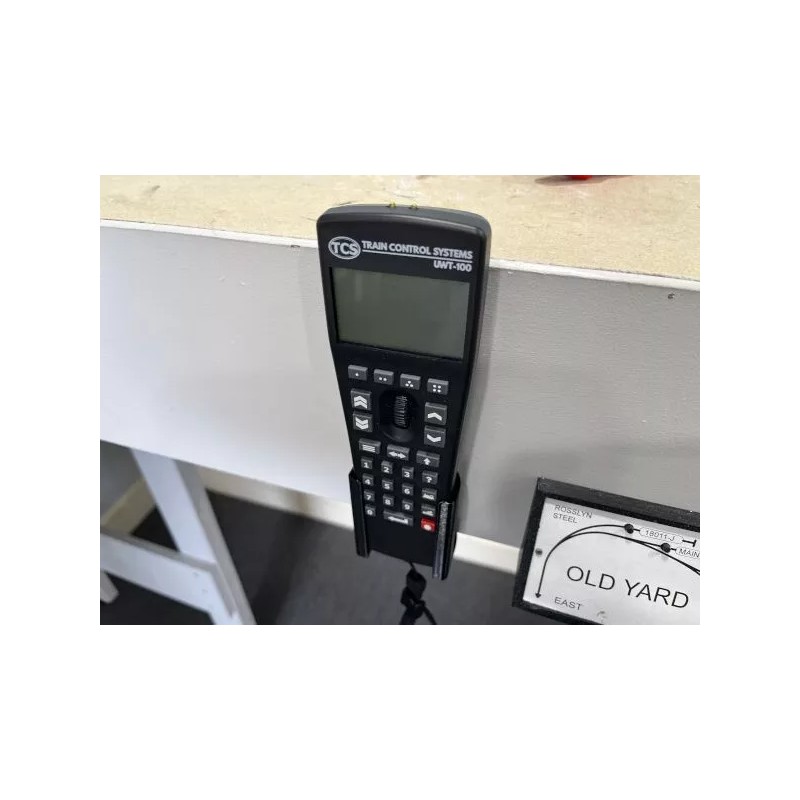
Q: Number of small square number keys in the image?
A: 10